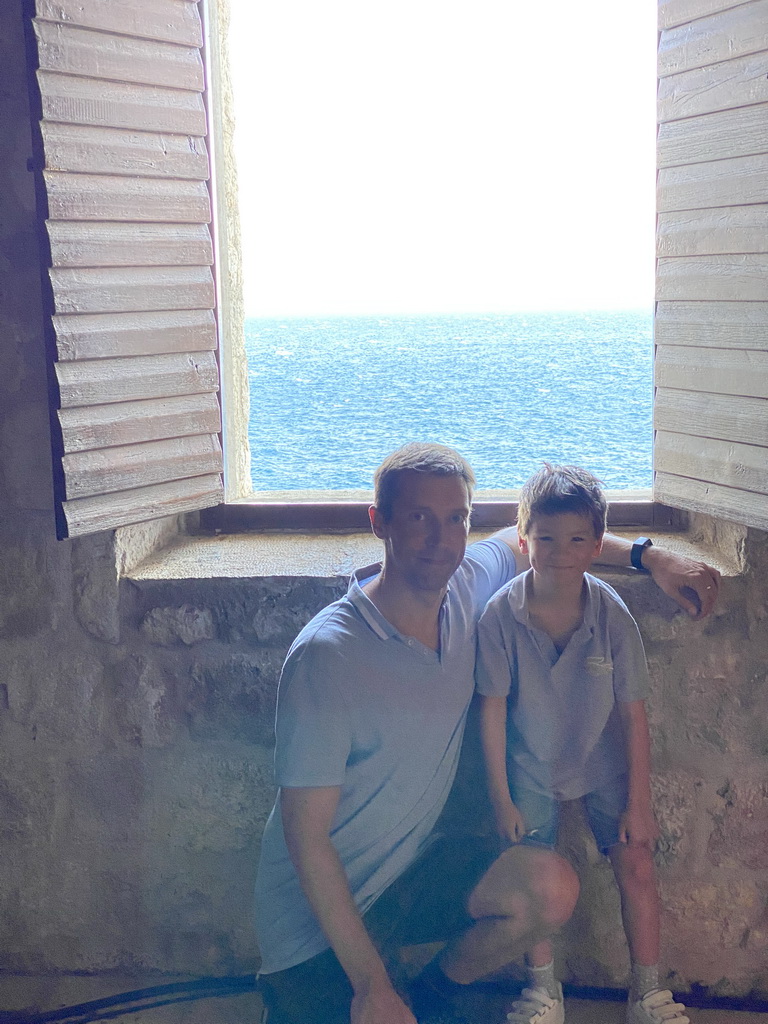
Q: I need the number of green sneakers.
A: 0